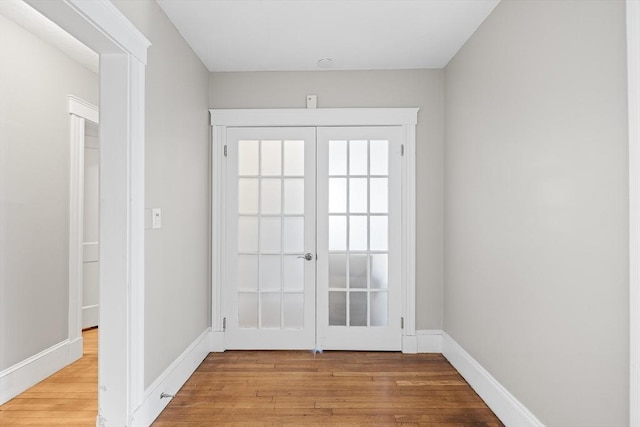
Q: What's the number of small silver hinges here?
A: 4